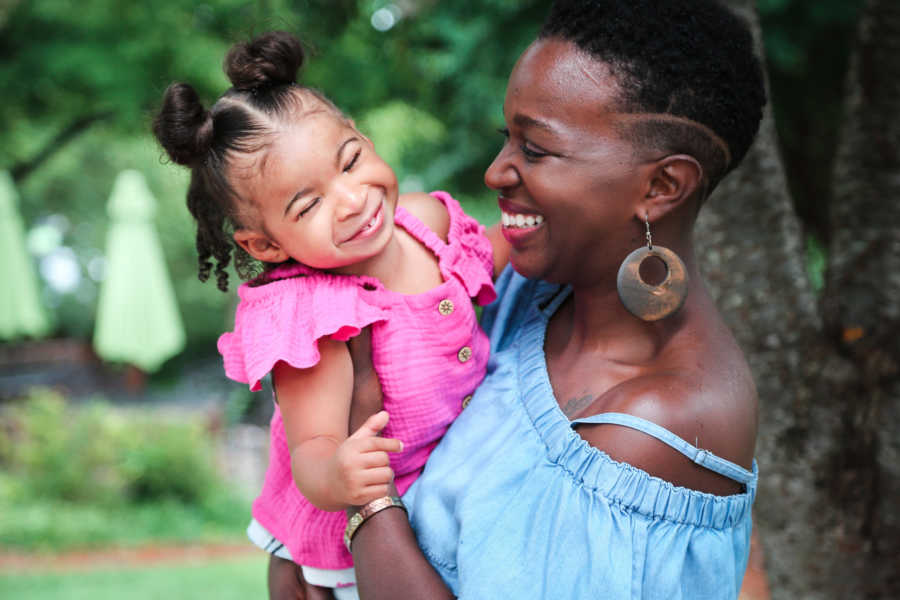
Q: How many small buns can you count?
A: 2